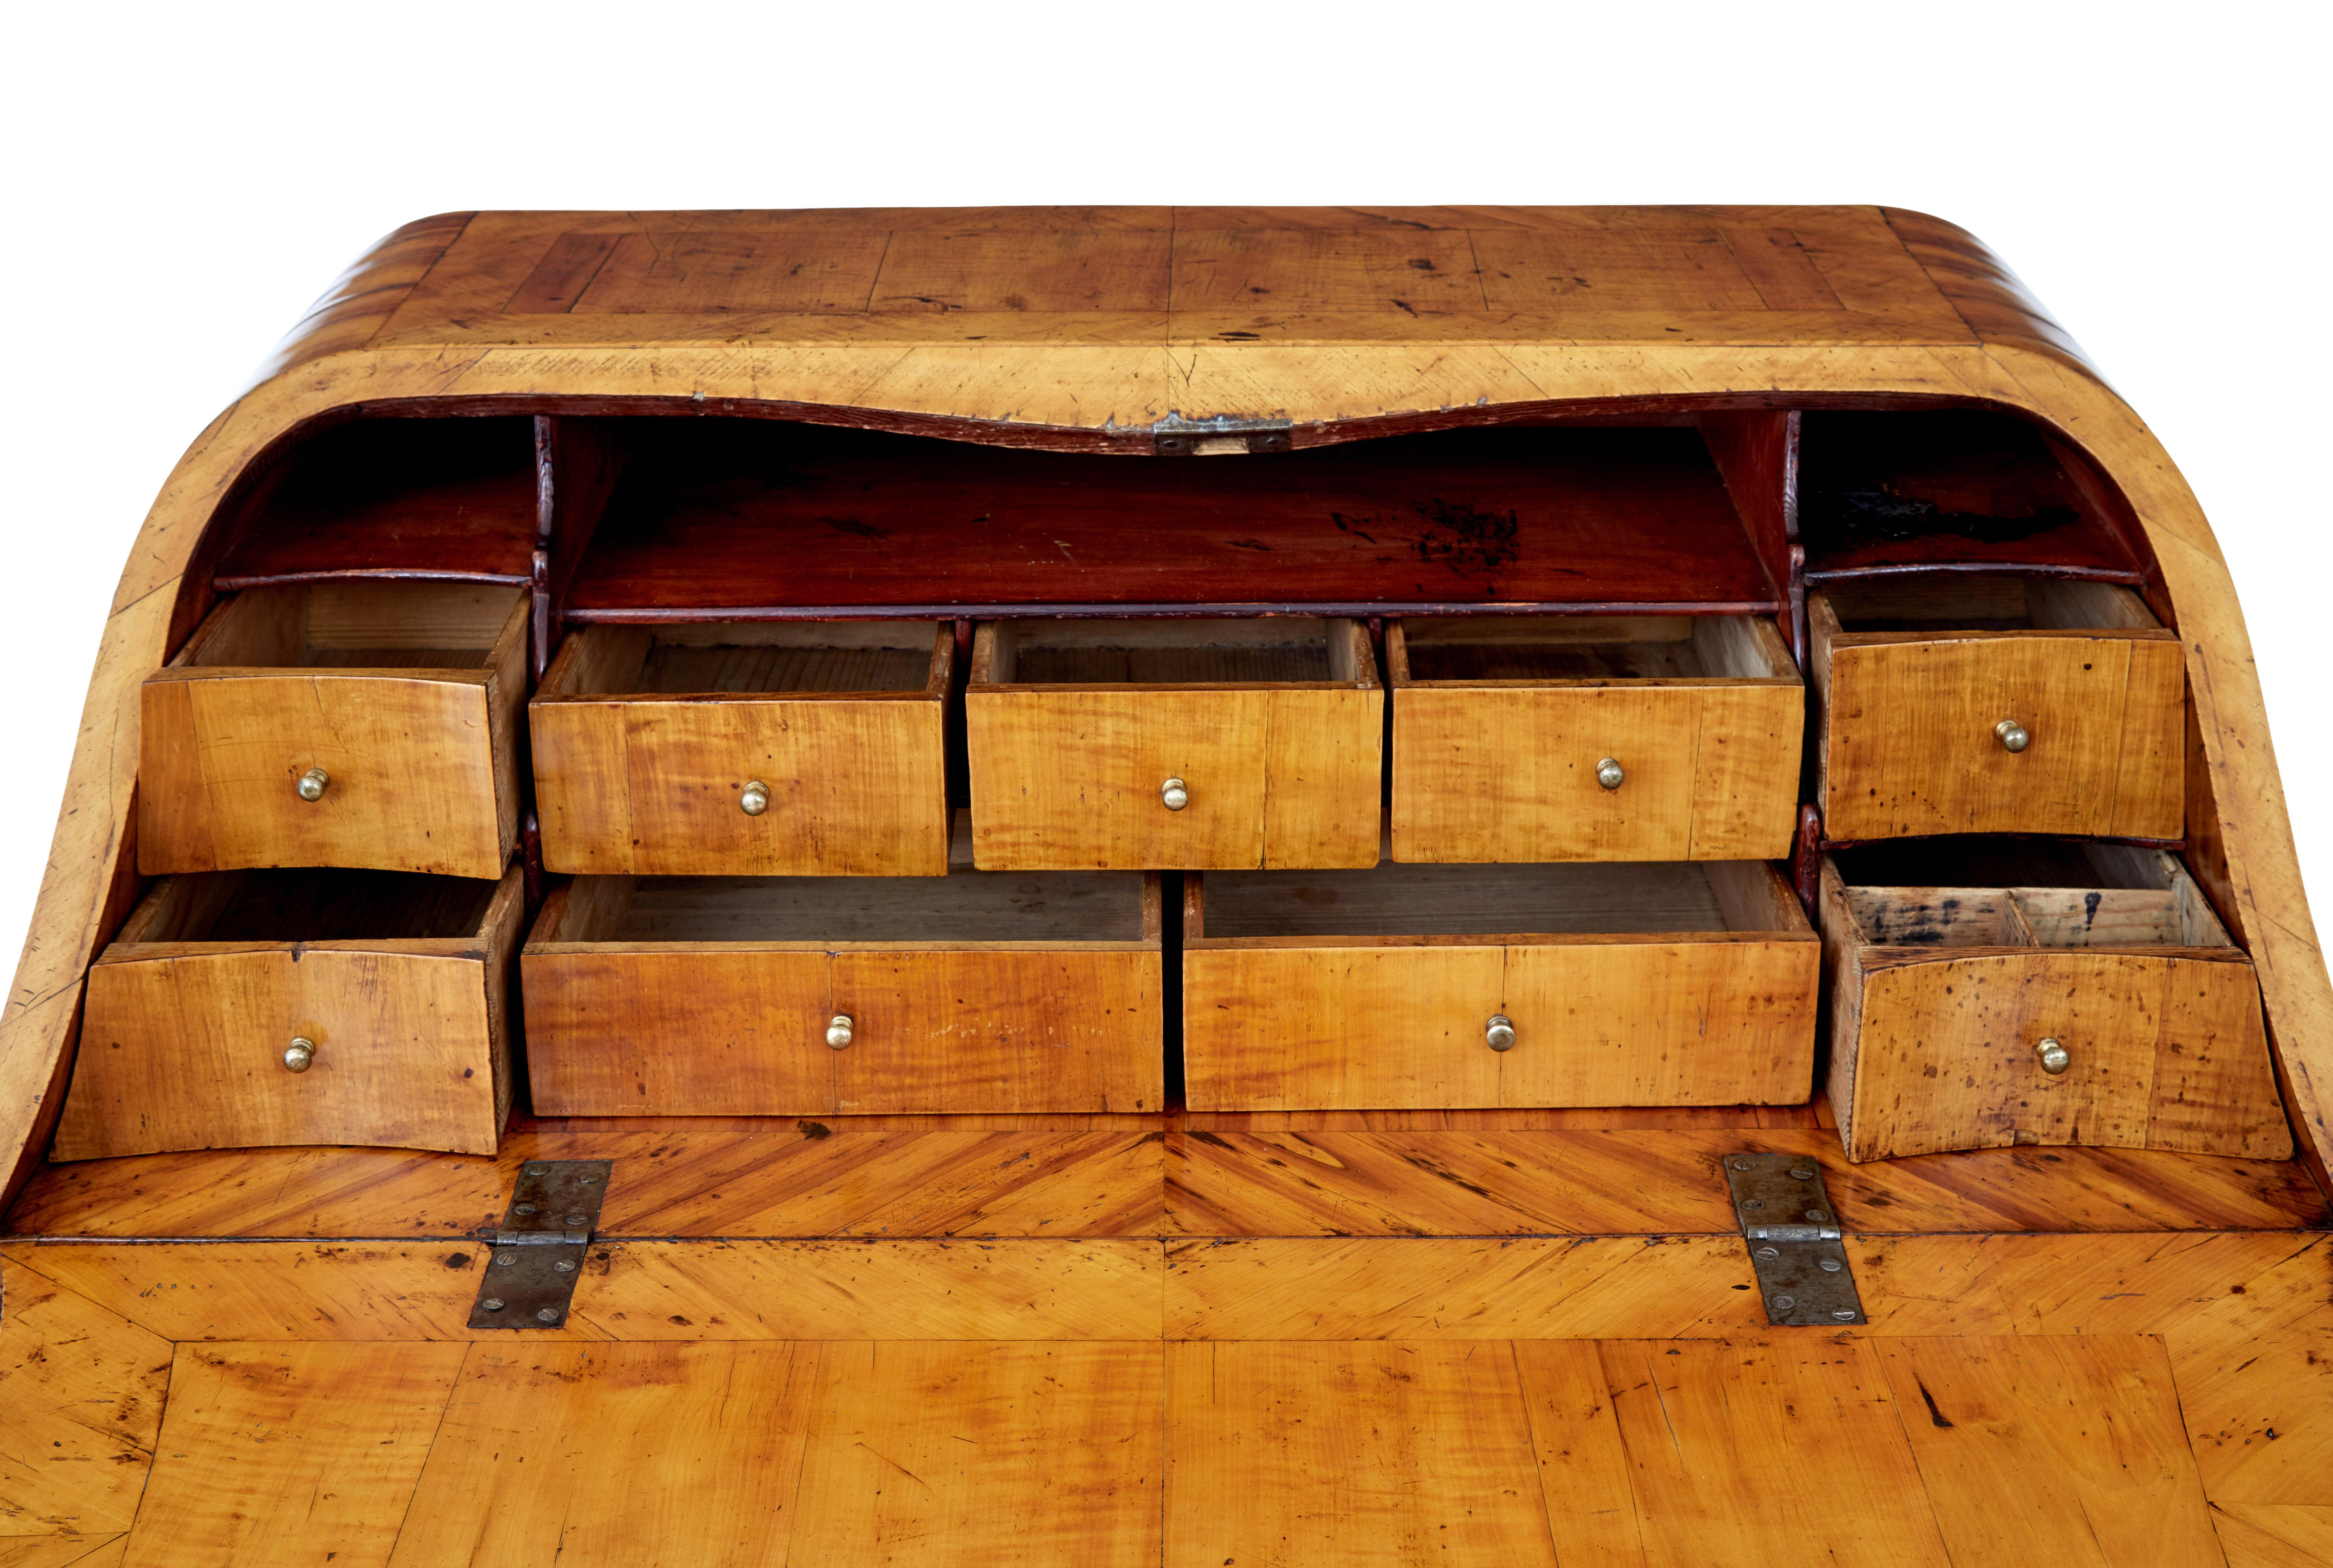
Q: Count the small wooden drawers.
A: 9